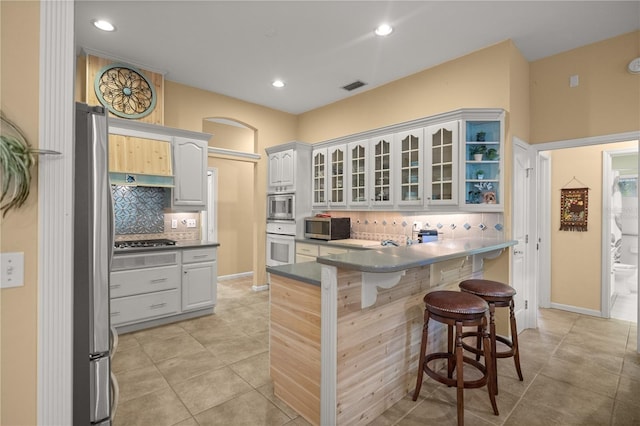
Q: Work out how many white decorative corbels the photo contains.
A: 3